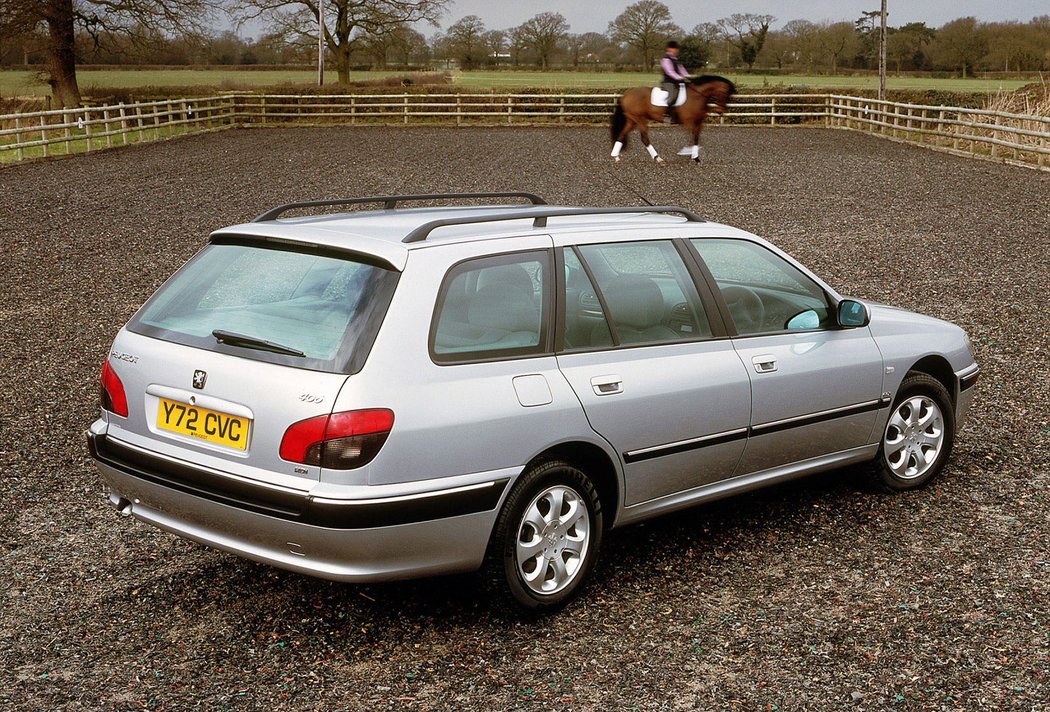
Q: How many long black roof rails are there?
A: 2